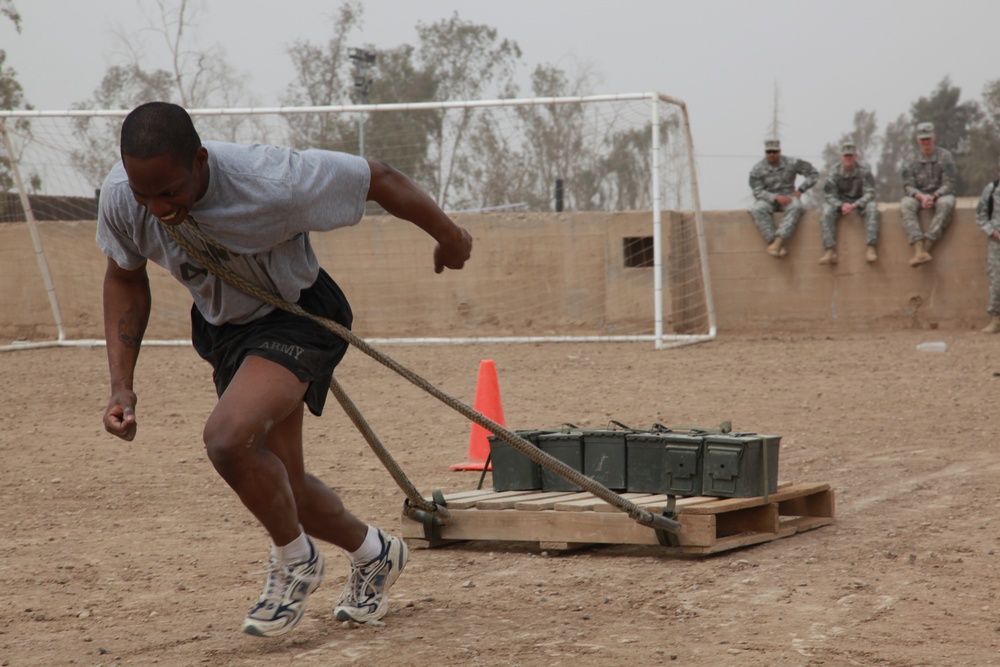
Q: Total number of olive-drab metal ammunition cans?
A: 6